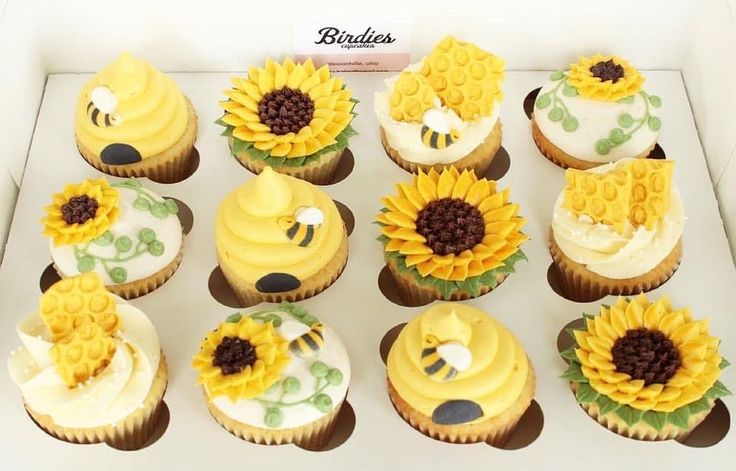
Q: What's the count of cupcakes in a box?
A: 12